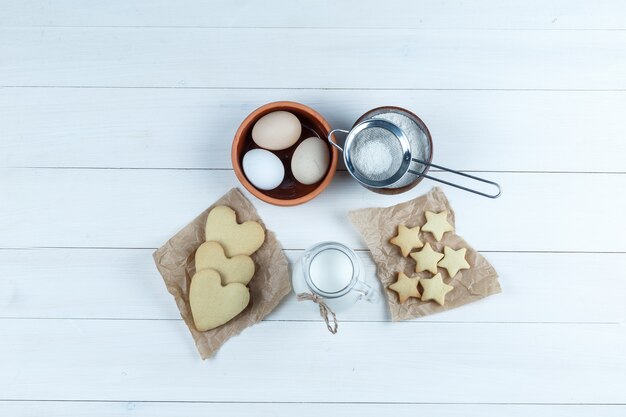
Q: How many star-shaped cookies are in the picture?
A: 6